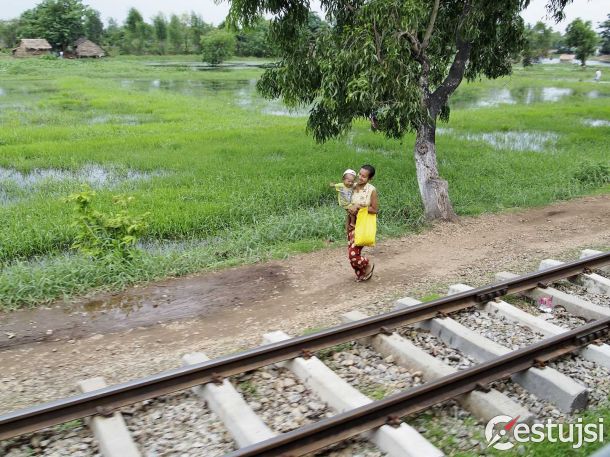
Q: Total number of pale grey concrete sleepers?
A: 9